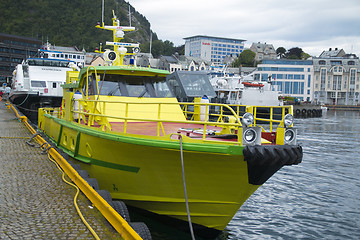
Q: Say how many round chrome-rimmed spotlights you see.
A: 4